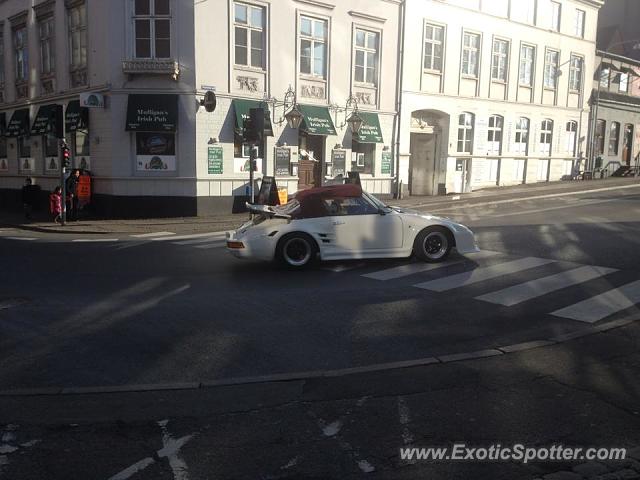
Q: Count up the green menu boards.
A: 2